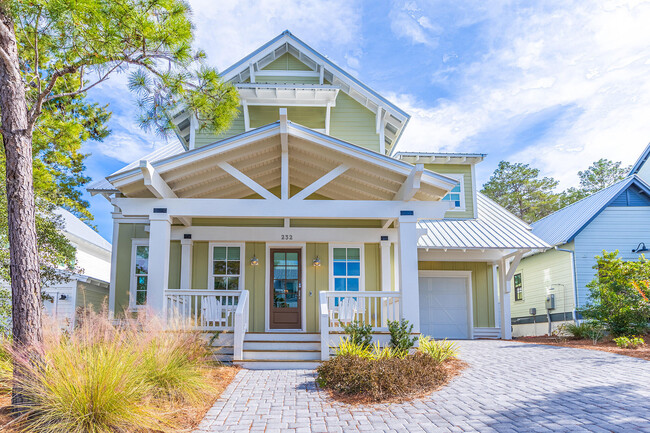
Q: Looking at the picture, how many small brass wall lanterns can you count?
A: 2